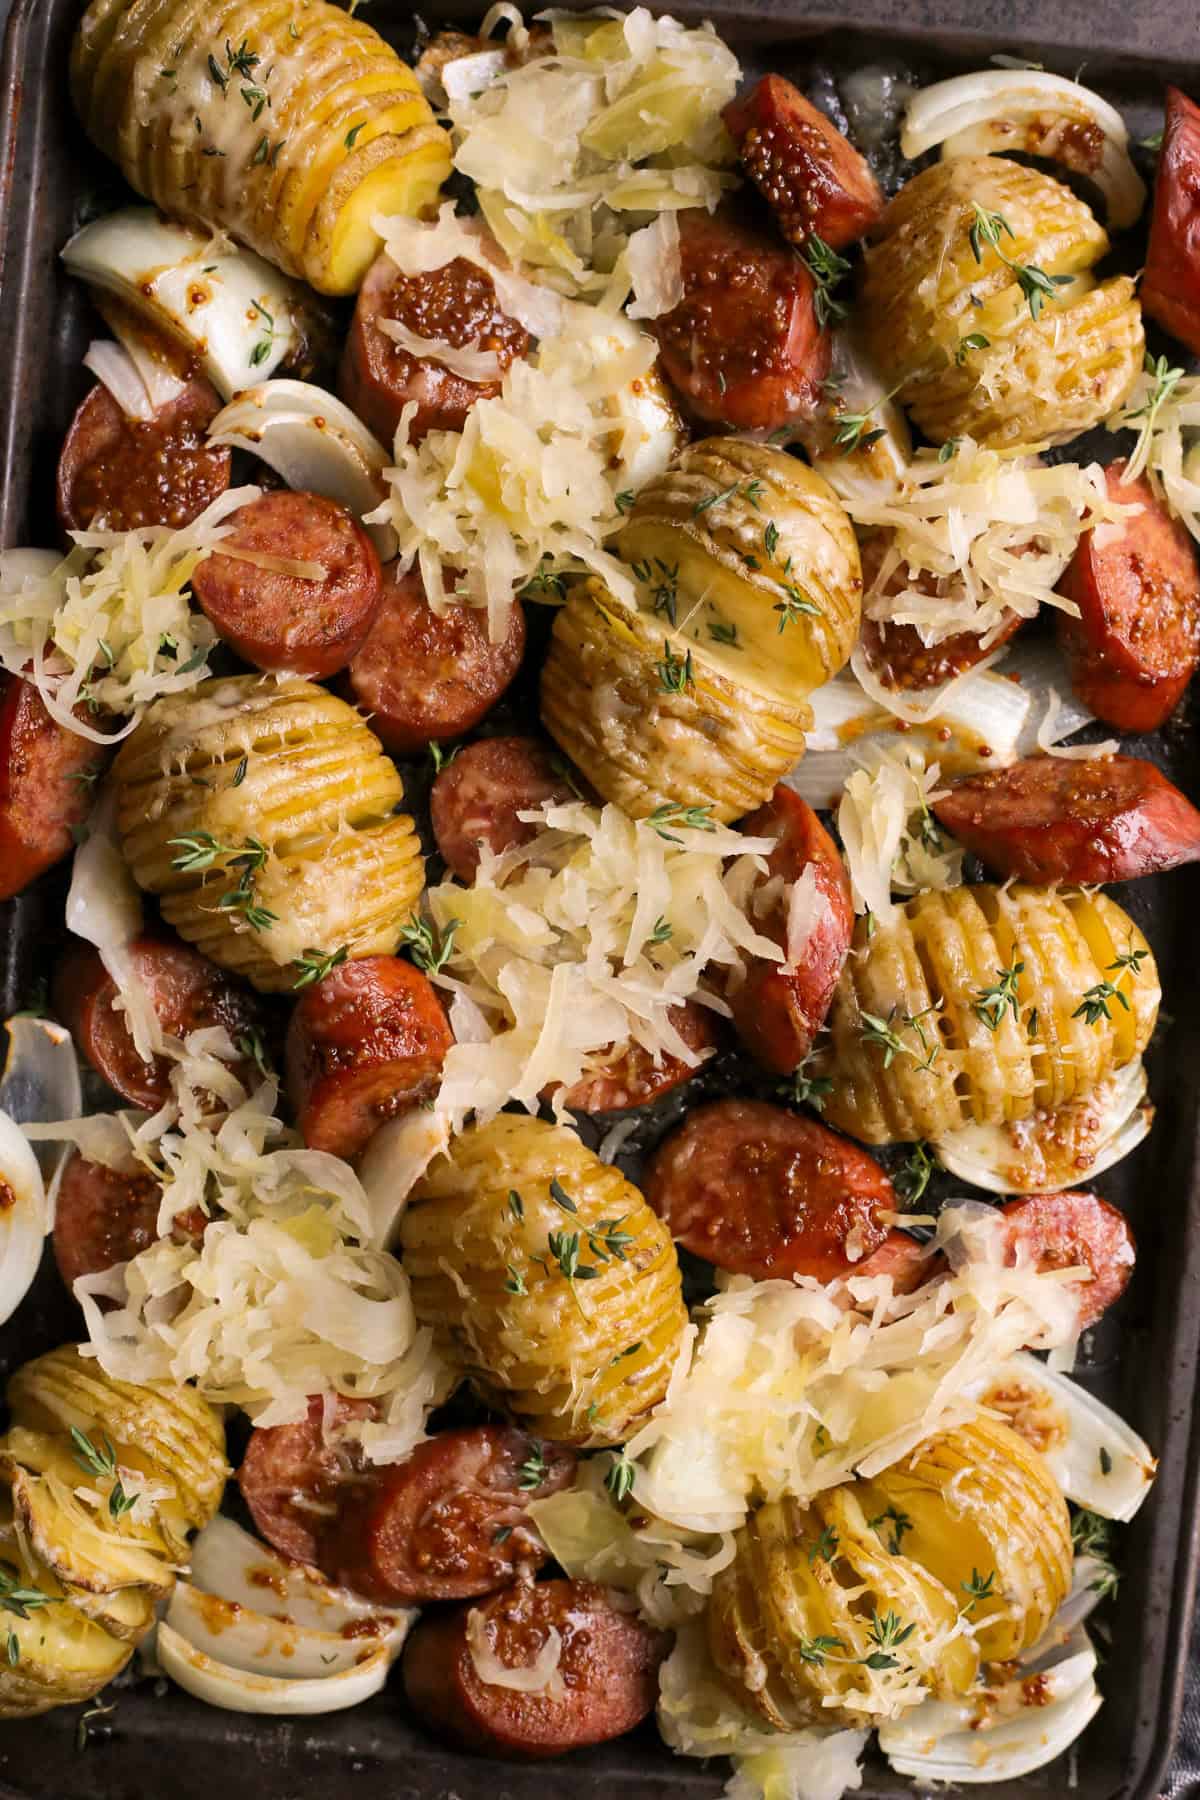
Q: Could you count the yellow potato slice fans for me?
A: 8